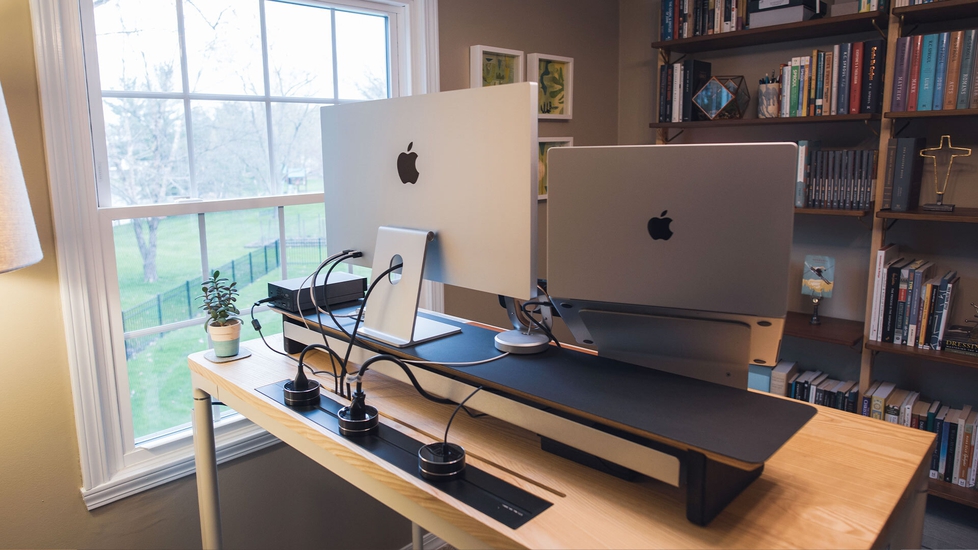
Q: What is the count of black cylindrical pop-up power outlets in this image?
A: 3